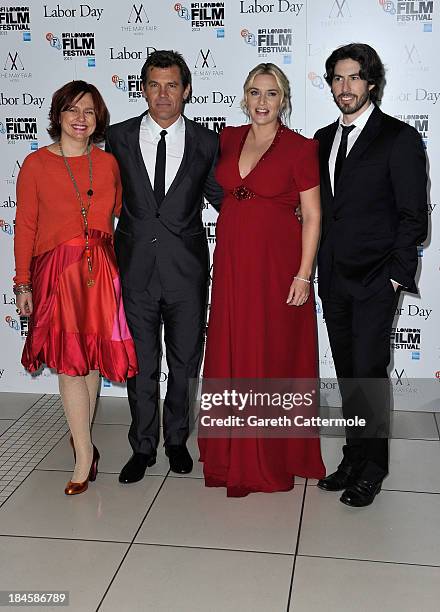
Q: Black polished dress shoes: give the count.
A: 4